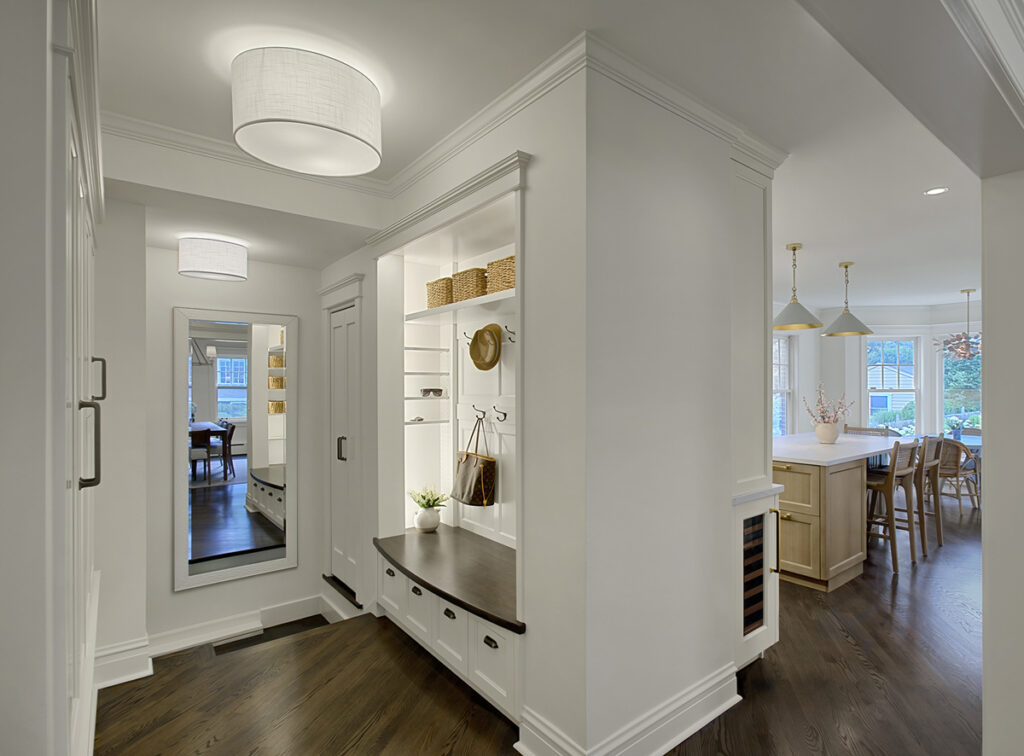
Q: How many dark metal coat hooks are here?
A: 4